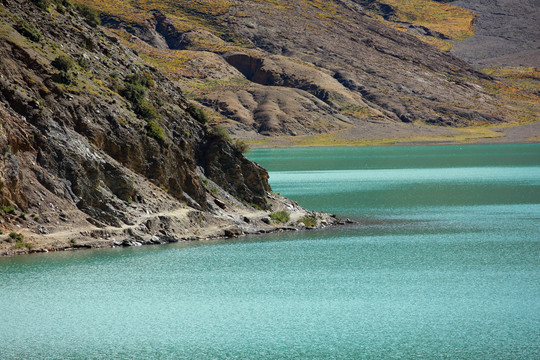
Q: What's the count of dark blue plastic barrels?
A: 0